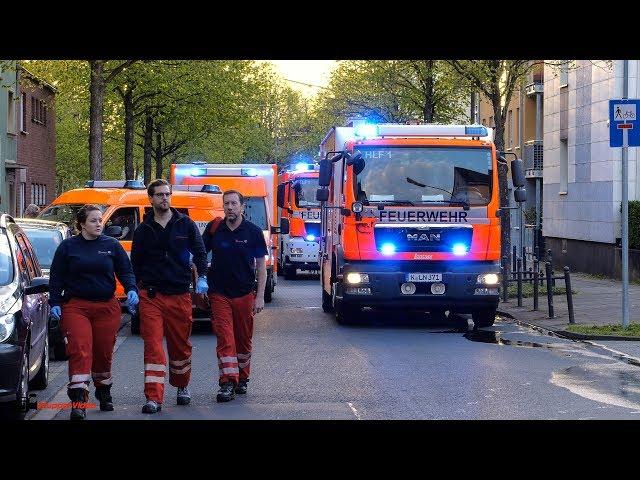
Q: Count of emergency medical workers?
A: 3